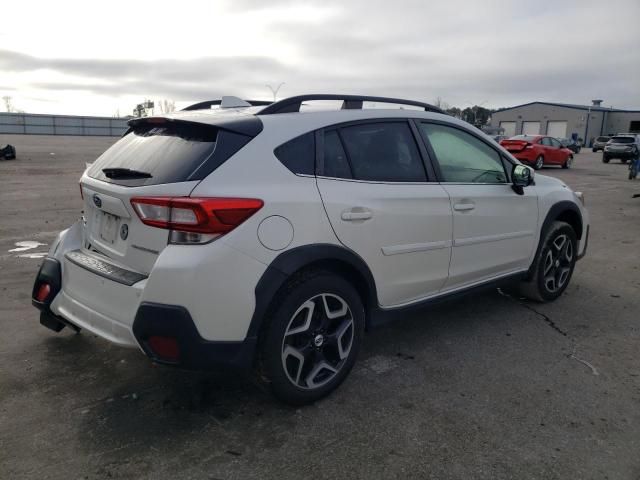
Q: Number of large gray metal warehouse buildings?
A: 1